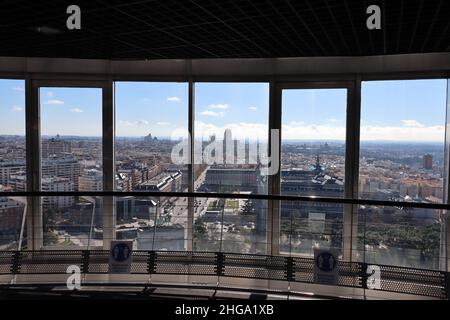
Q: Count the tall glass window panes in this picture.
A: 6